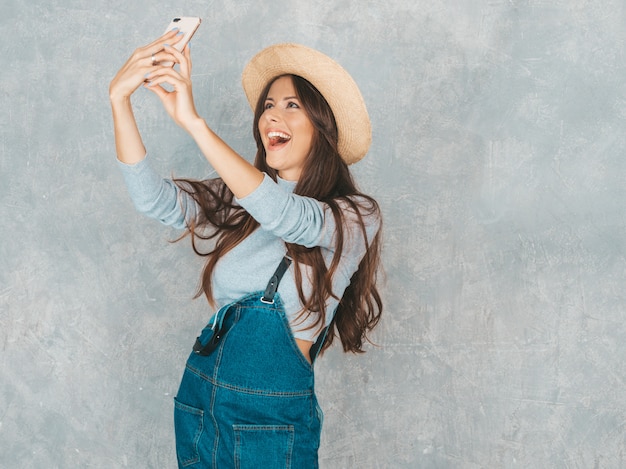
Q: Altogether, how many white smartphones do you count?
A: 1